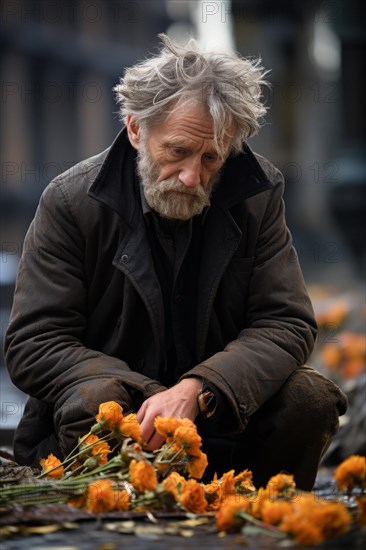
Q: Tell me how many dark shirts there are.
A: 1